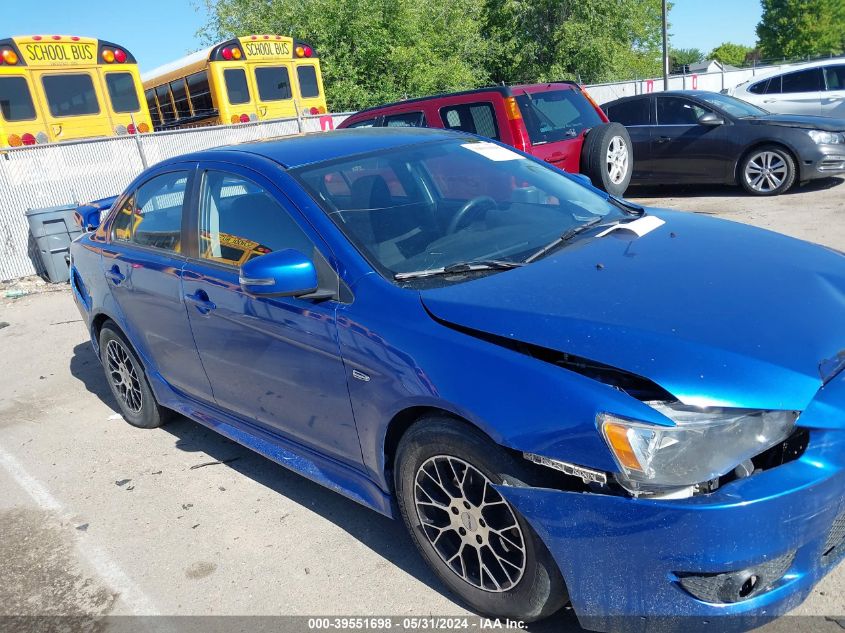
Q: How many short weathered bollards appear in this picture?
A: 0